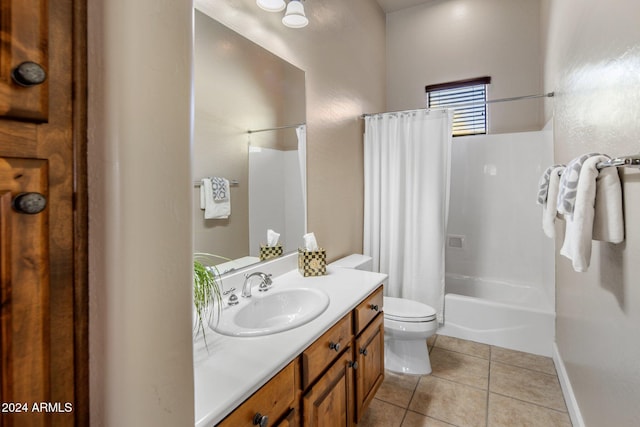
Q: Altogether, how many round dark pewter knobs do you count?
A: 7